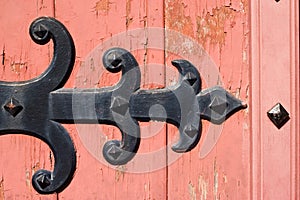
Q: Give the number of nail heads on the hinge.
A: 9